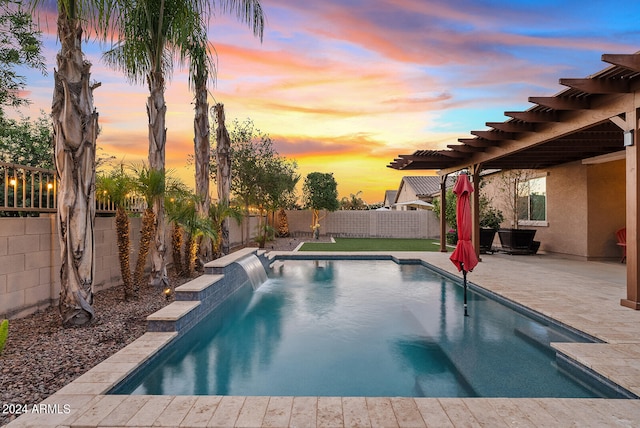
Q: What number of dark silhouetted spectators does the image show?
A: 0